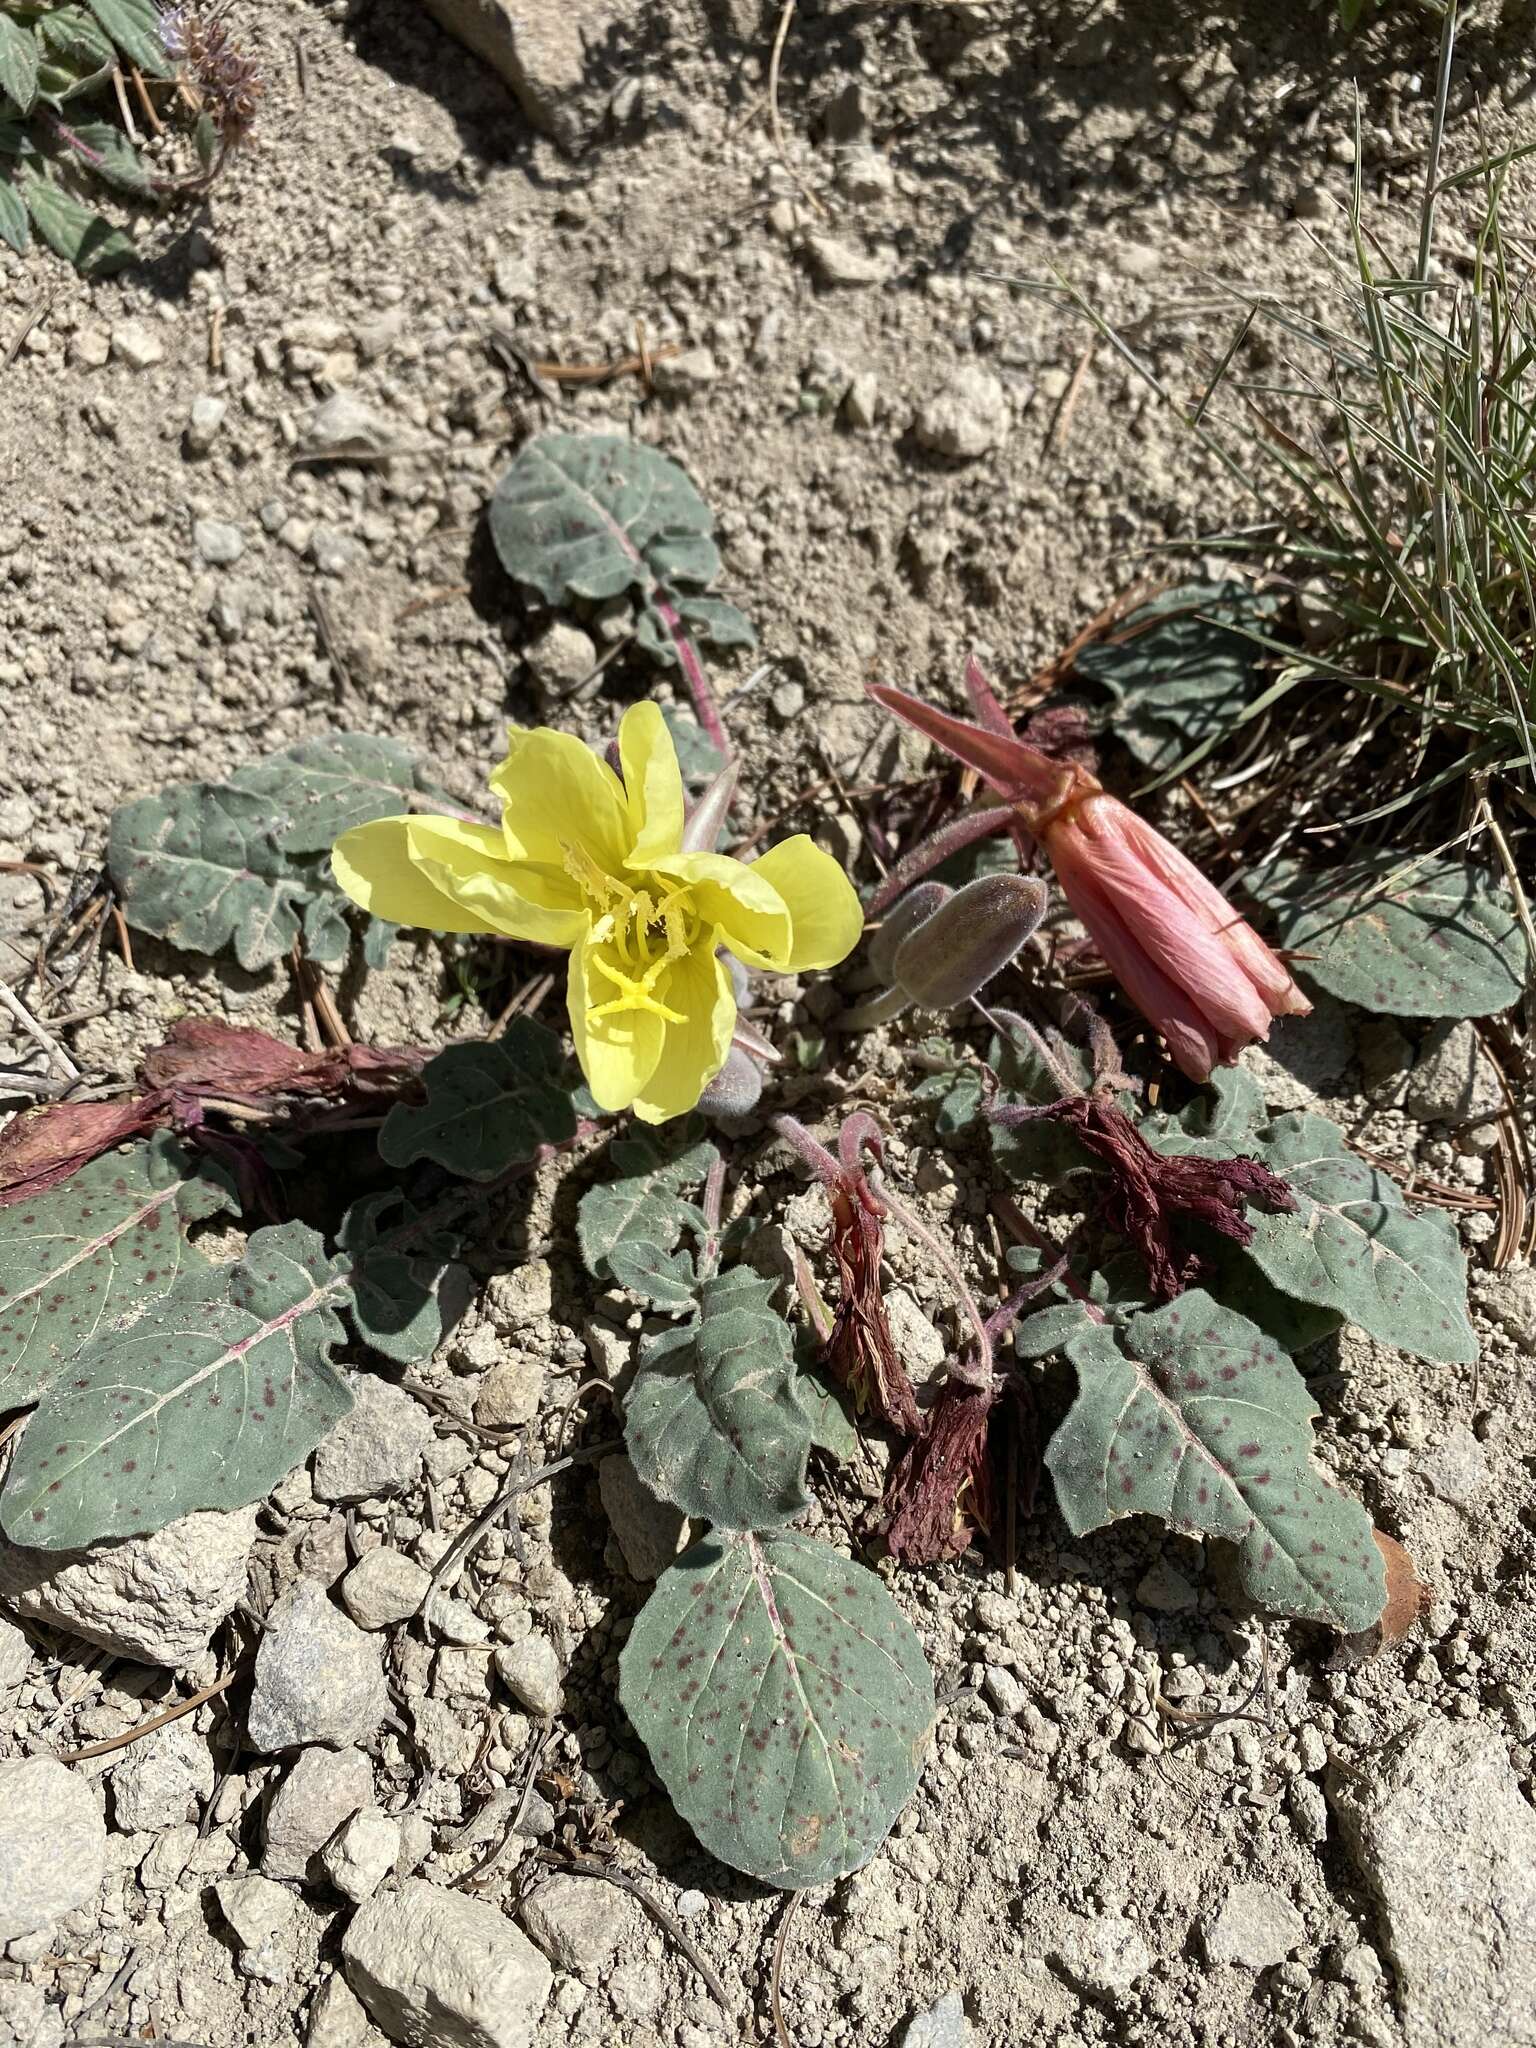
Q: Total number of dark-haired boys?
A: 0